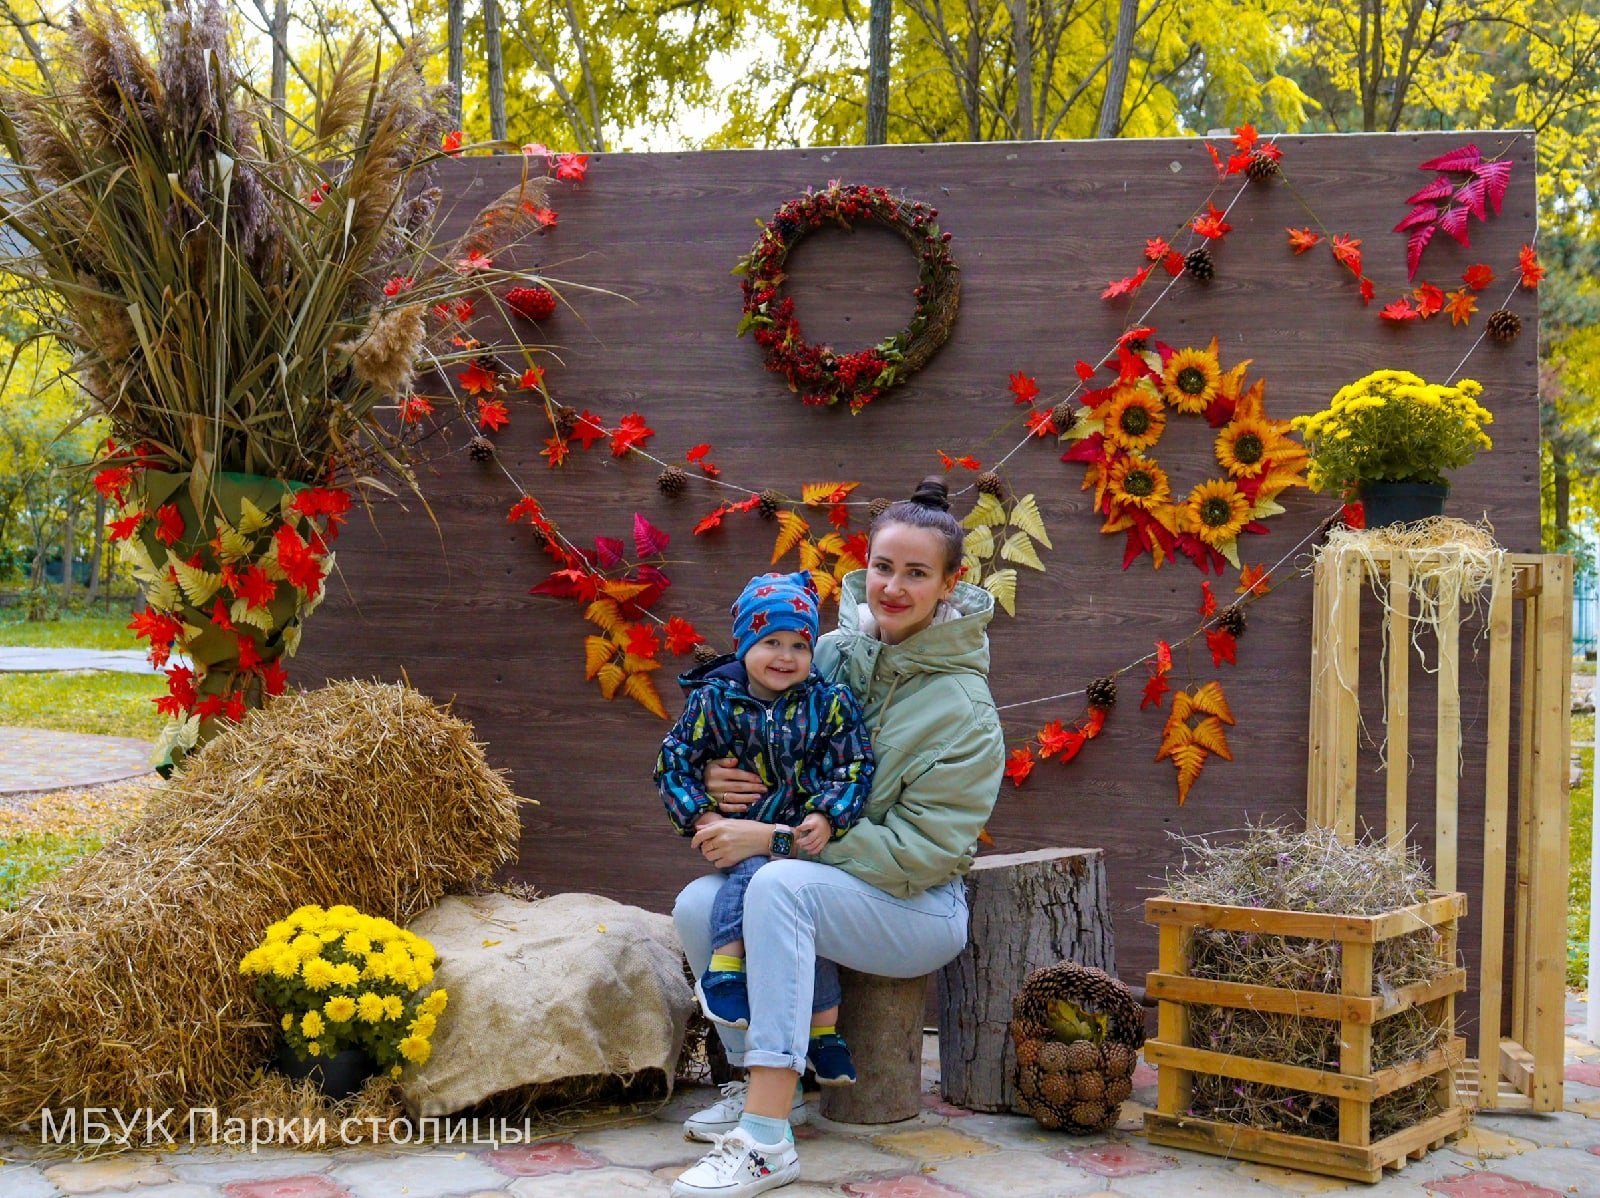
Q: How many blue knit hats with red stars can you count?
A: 1